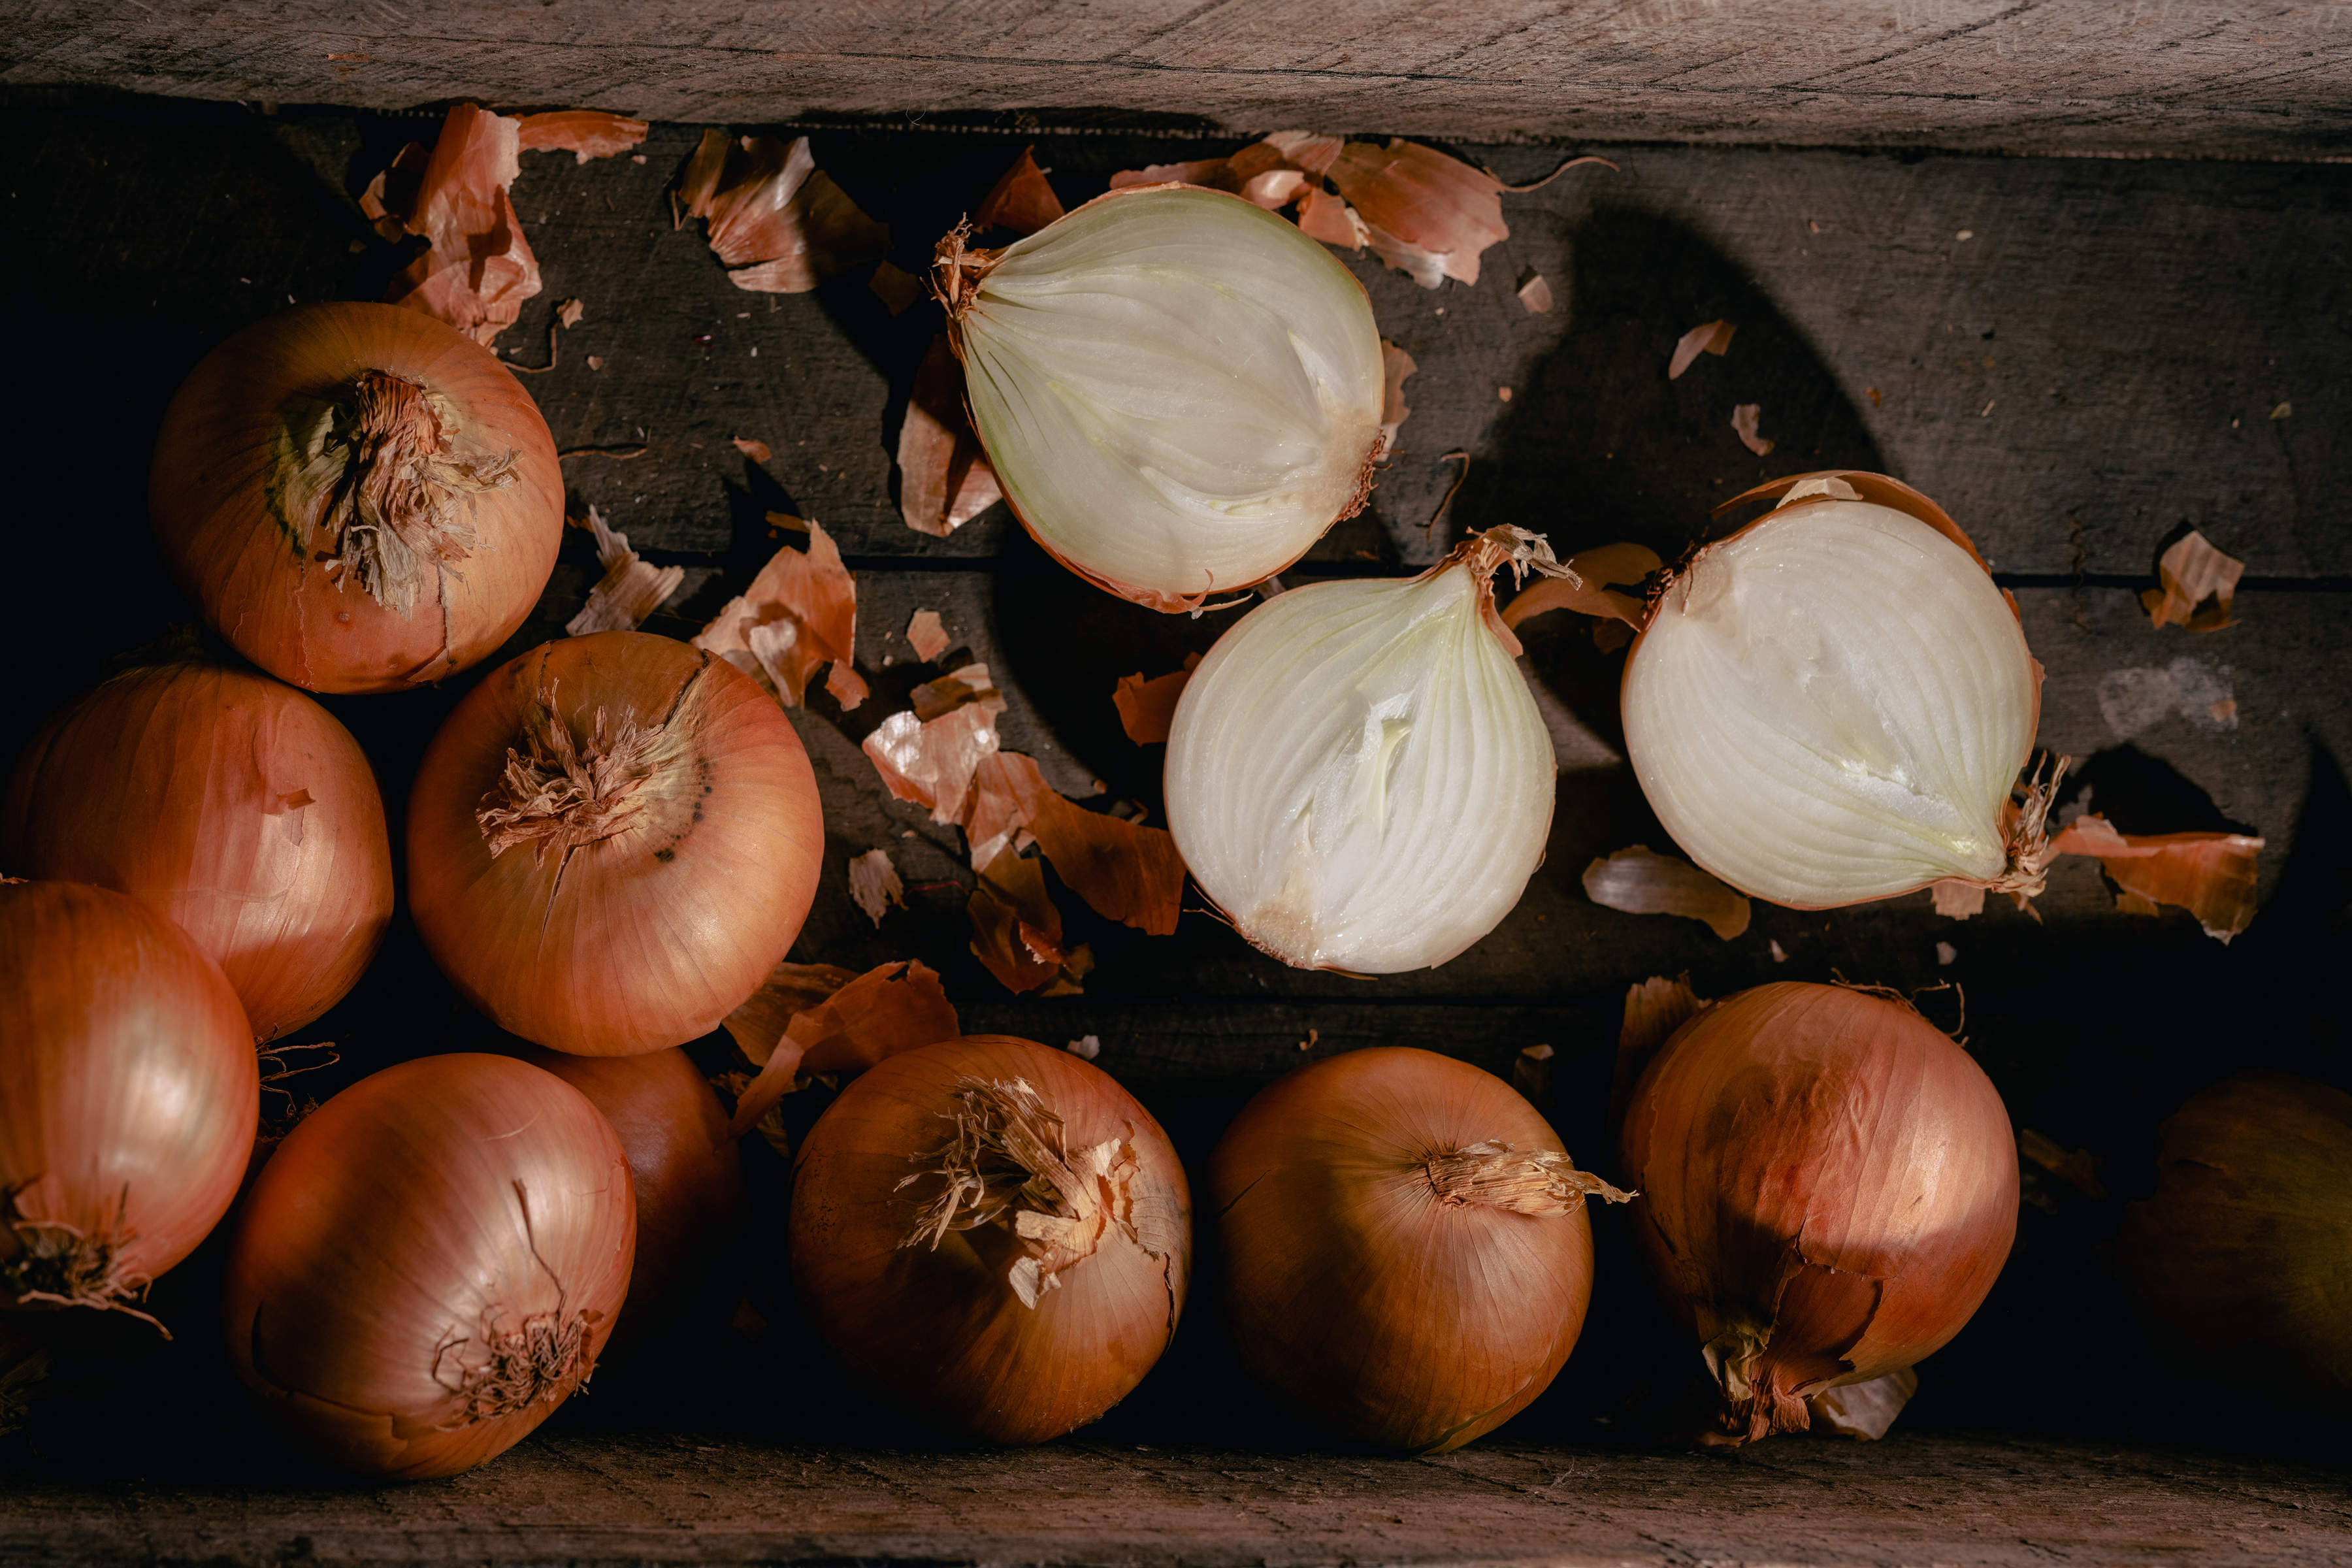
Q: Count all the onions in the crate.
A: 13